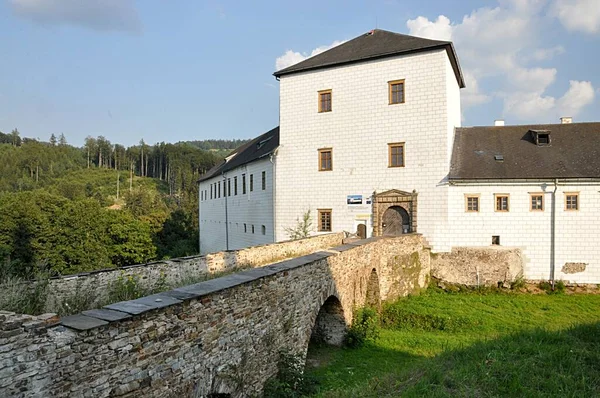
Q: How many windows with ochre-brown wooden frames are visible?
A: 9